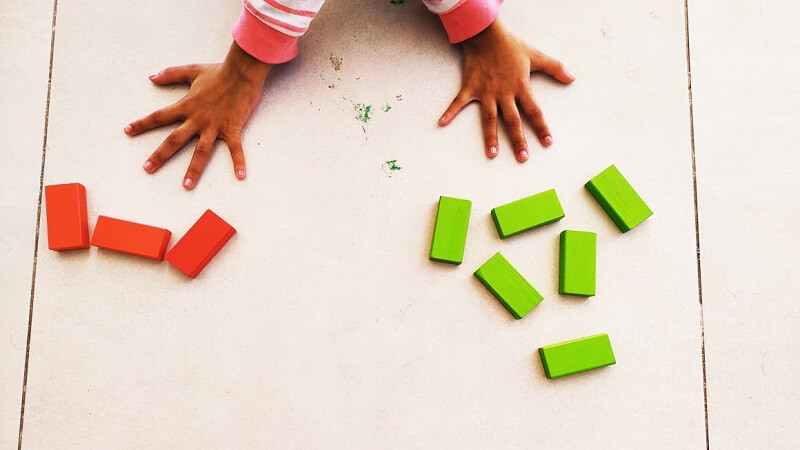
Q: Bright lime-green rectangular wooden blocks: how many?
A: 6